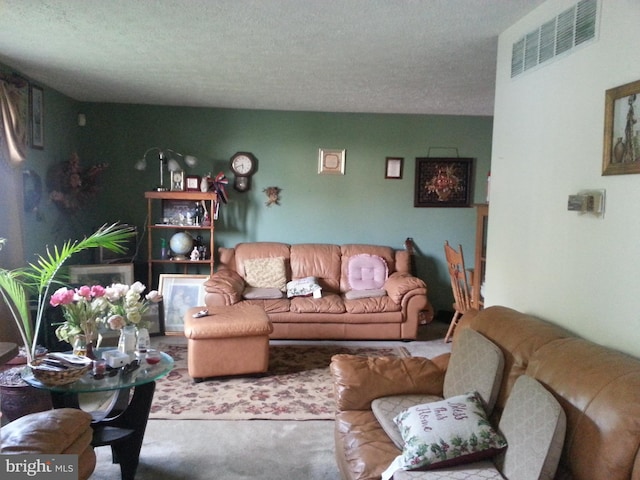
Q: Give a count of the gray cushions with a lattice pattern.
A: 4